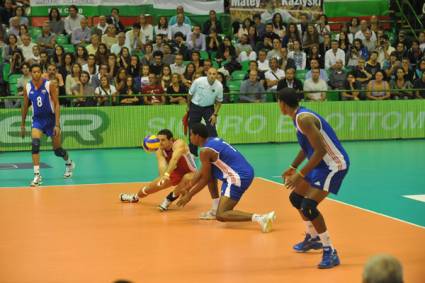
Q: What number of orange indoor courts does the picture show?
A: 1